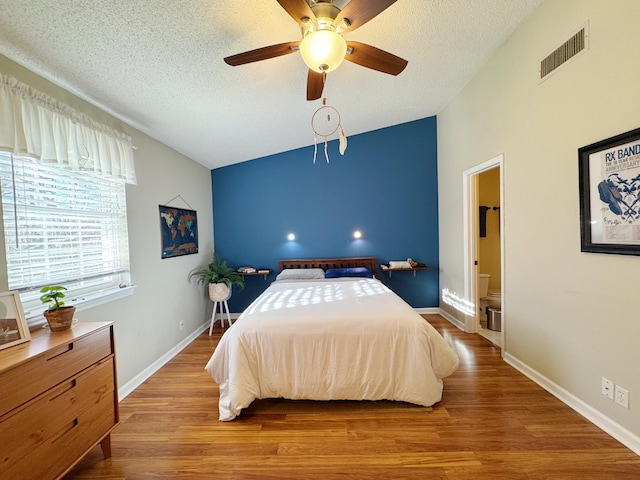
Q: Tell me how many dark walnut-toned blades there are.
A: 5